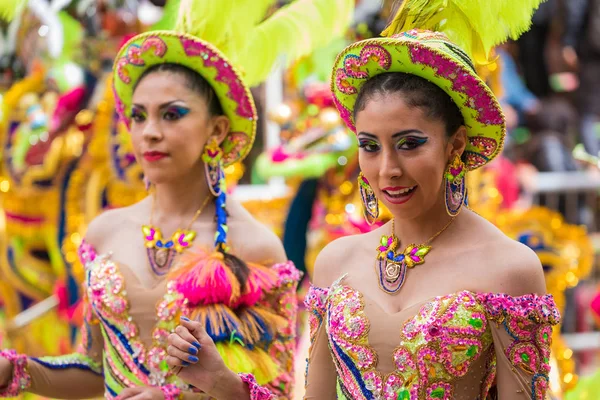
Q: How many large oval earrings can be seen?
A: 3